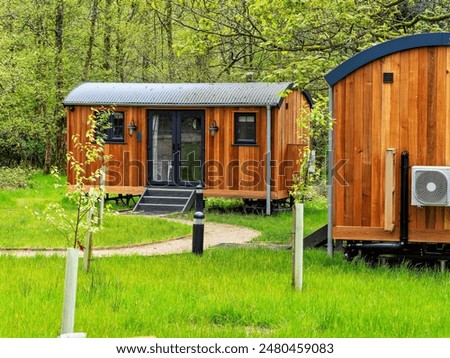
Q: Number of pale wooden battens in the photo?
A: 1